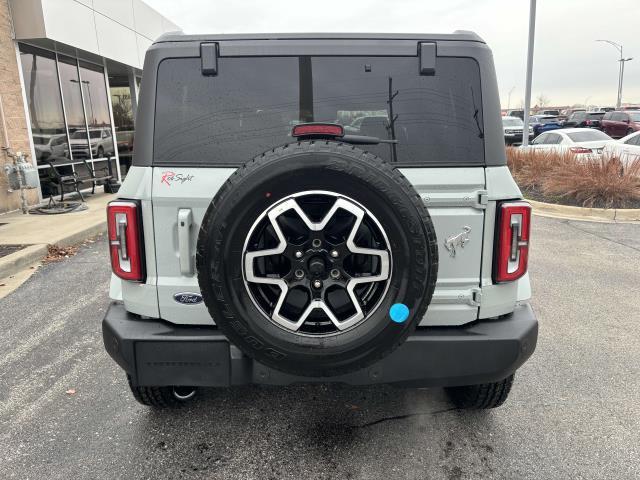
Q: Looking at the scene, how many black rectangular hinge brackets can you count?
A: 2